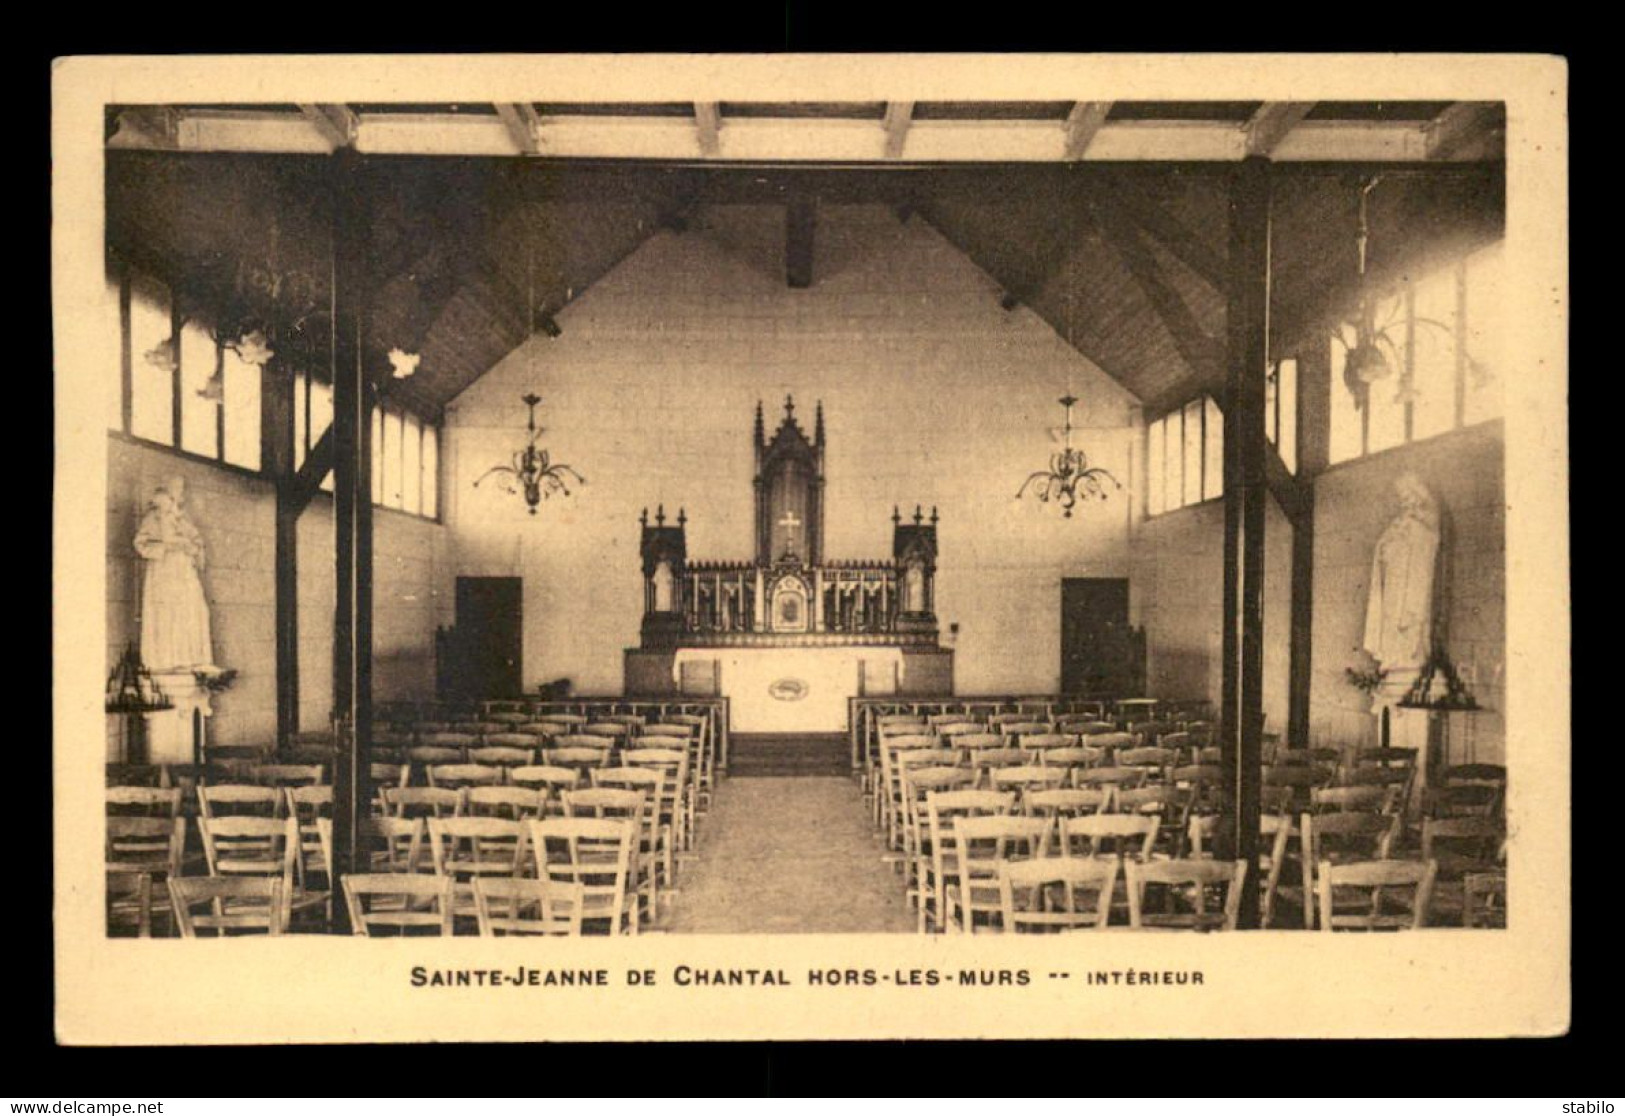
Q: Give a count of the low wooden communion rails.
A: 2